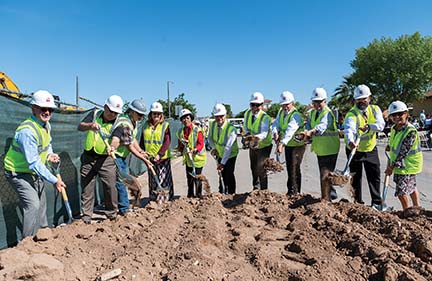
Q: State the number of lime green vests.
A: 11